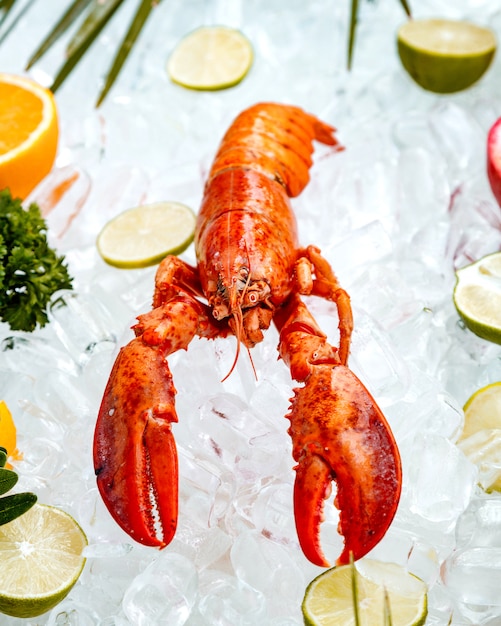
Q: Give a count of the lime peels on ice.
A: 7